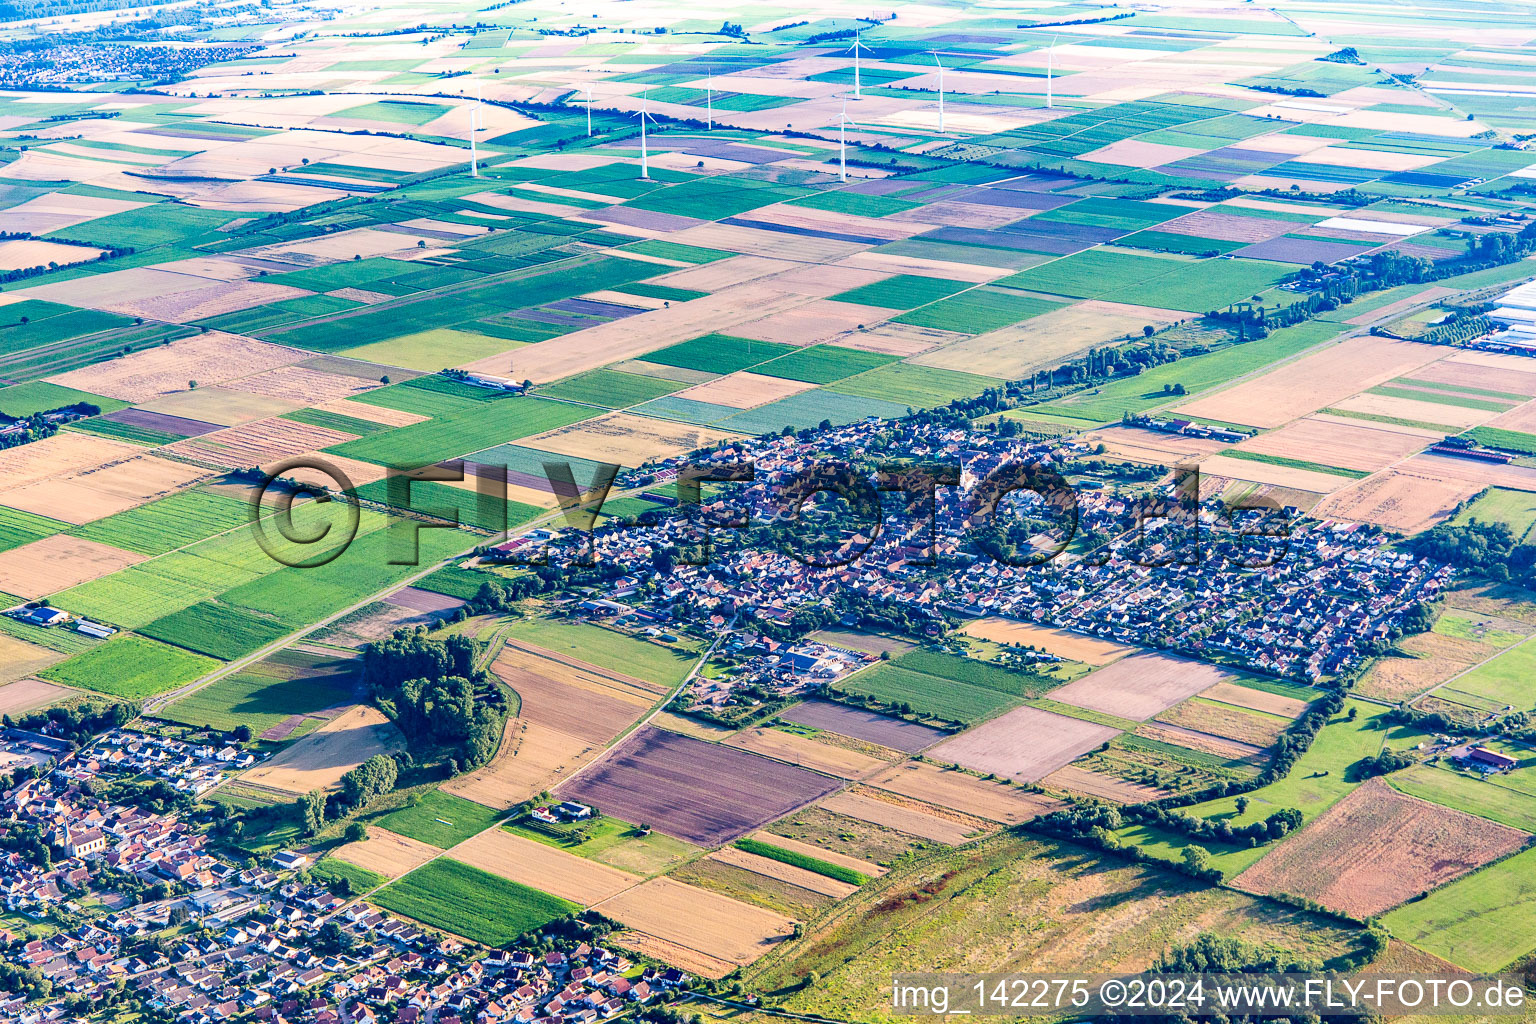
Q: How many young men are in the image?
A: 0